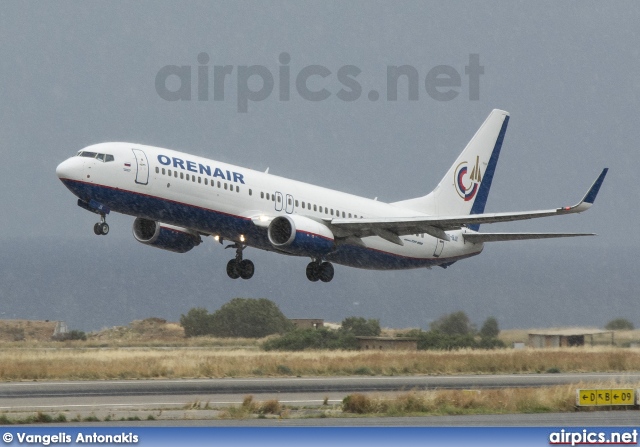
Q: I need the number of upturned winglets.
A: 1